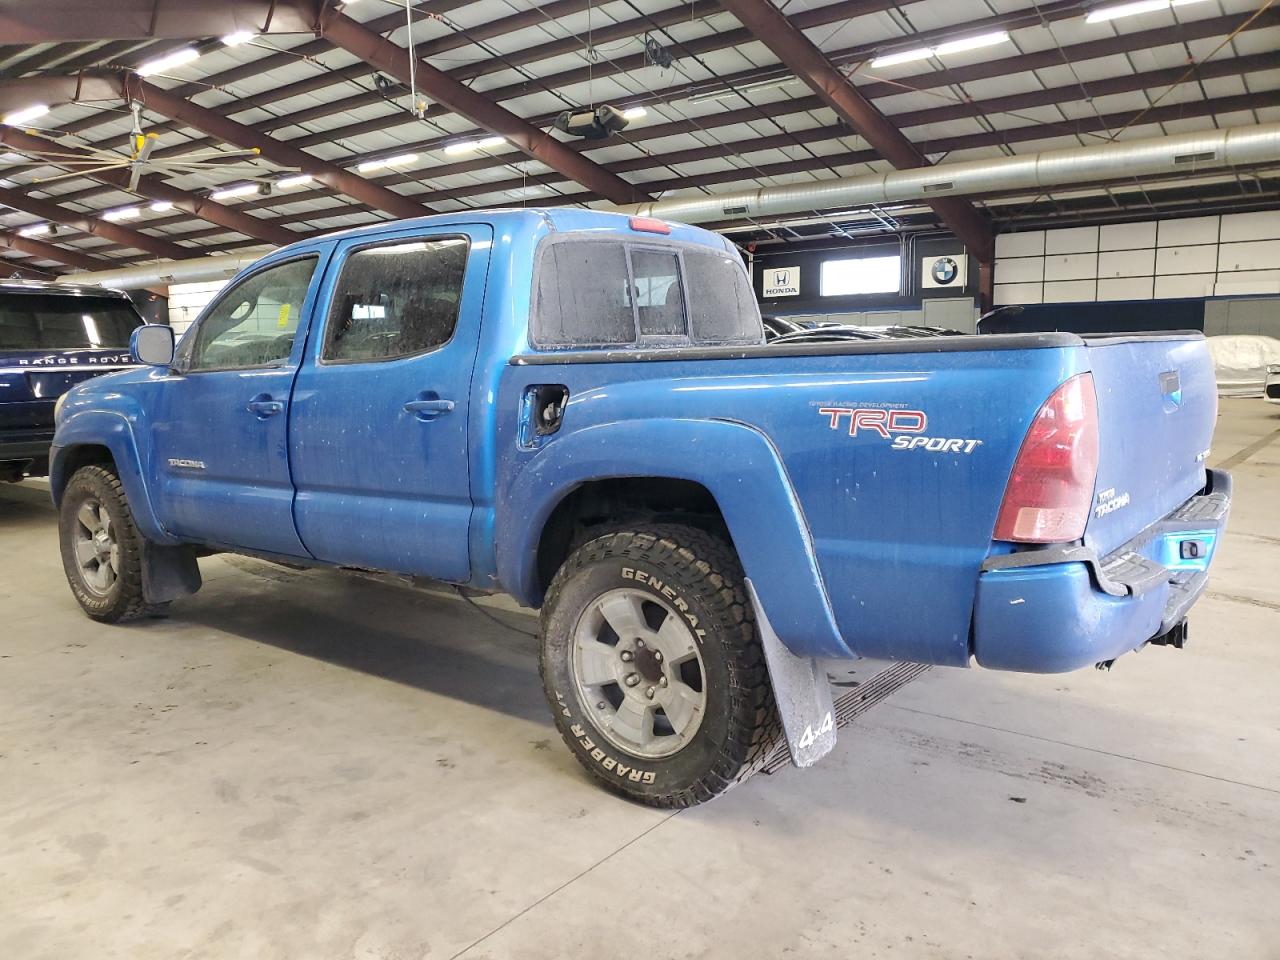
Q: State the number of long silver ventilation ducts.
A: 1